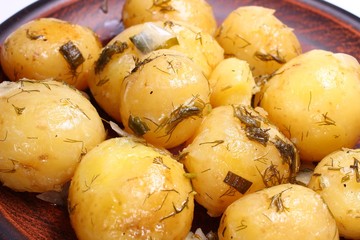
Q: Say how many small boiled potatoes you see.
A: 12